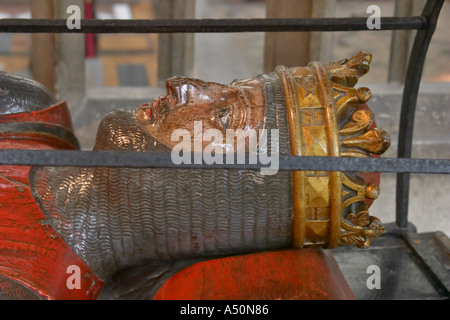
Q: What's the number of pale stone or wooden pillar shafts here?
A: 4